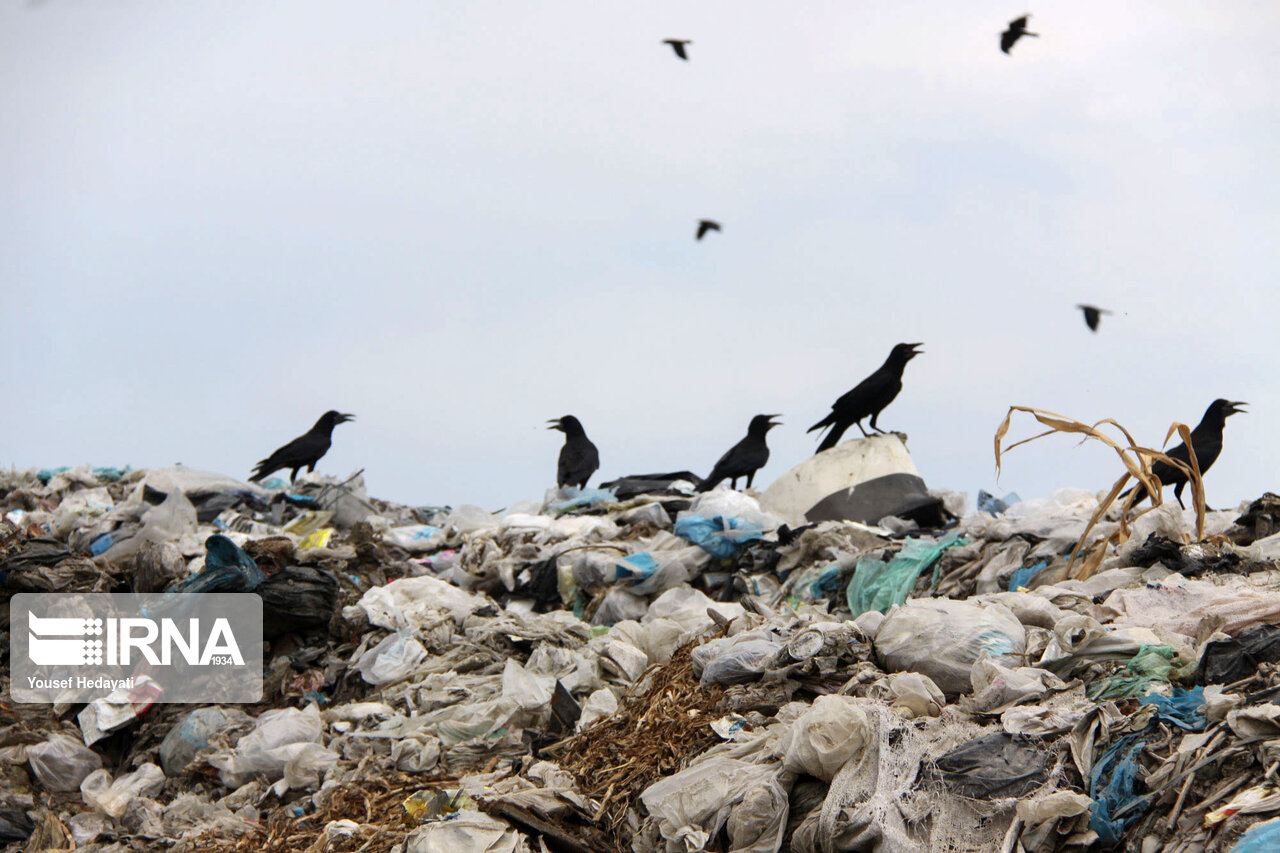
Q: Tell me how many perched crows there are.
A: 5